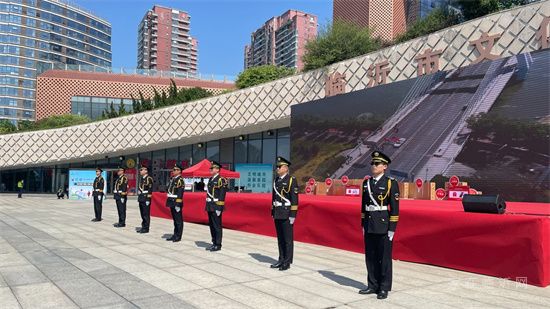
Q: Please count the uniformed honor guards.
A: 7